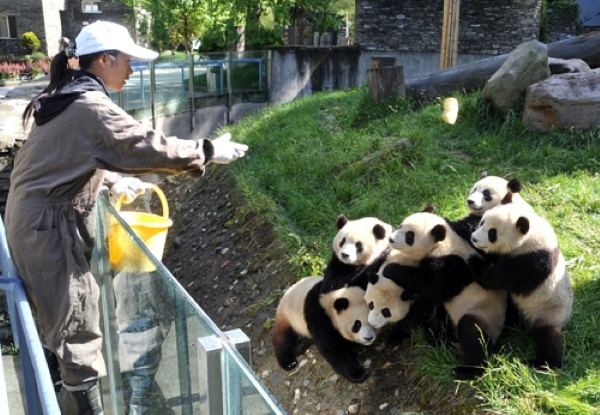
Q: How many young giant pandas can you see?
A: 6